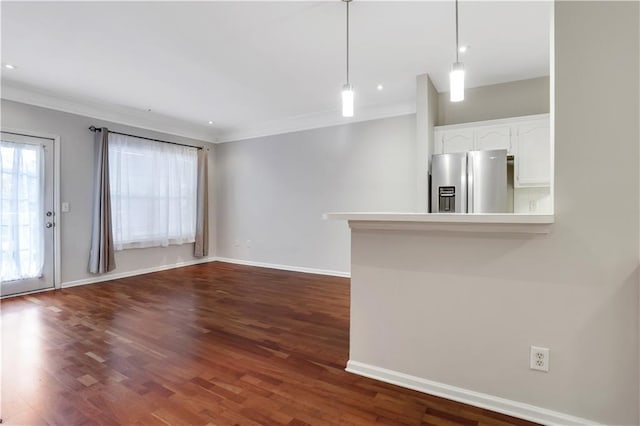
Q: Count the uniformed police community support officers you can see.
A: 0